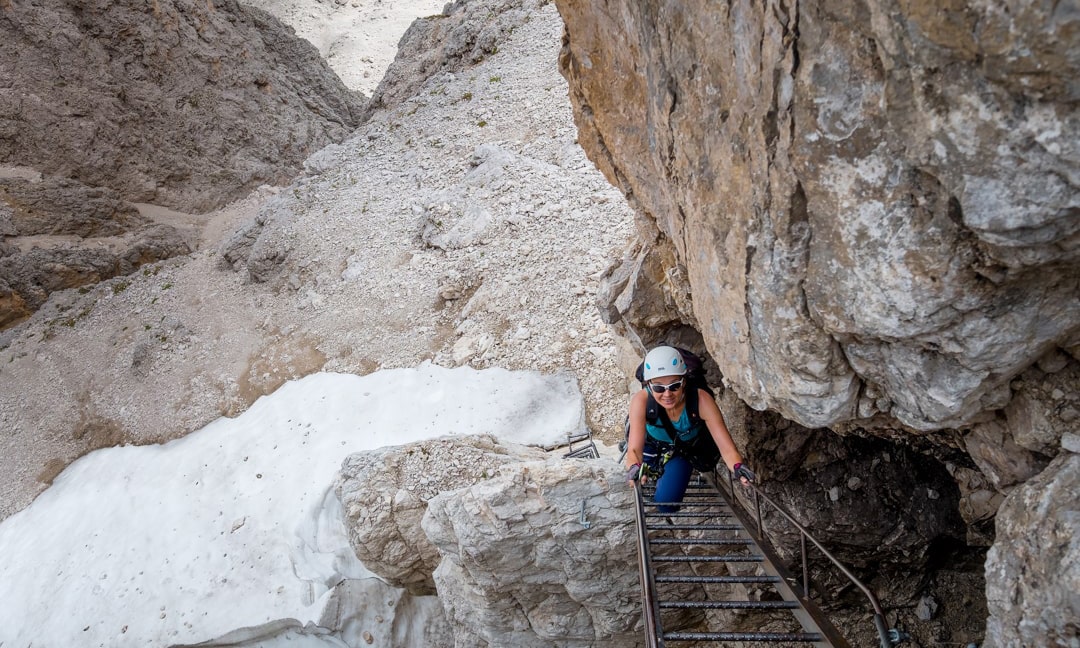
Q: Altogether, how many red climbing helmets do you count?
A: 0